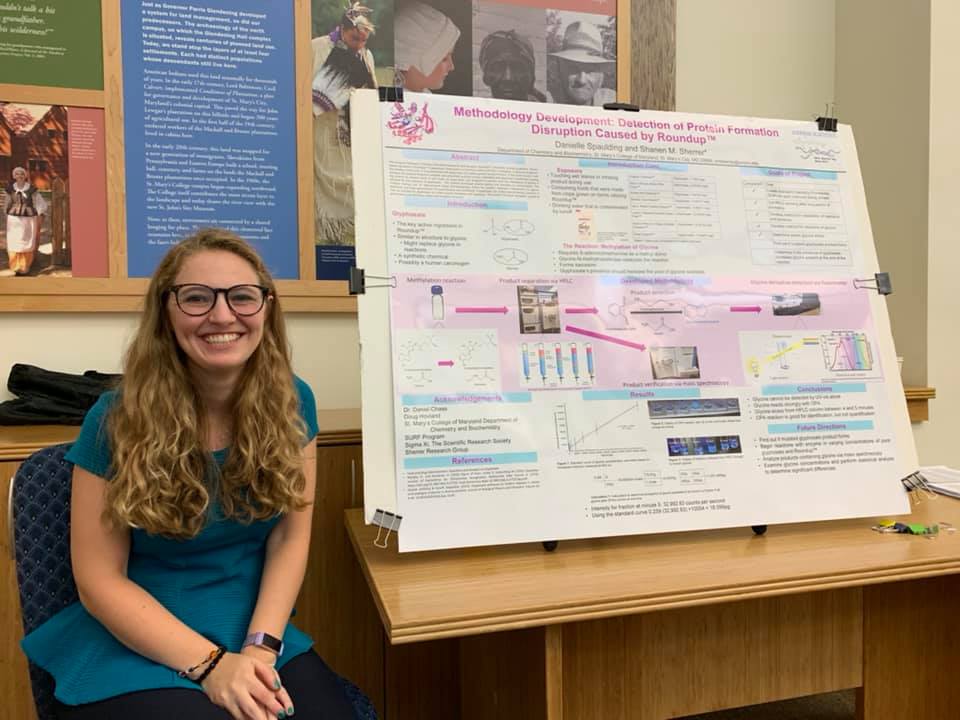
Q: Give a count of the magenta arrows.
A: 5